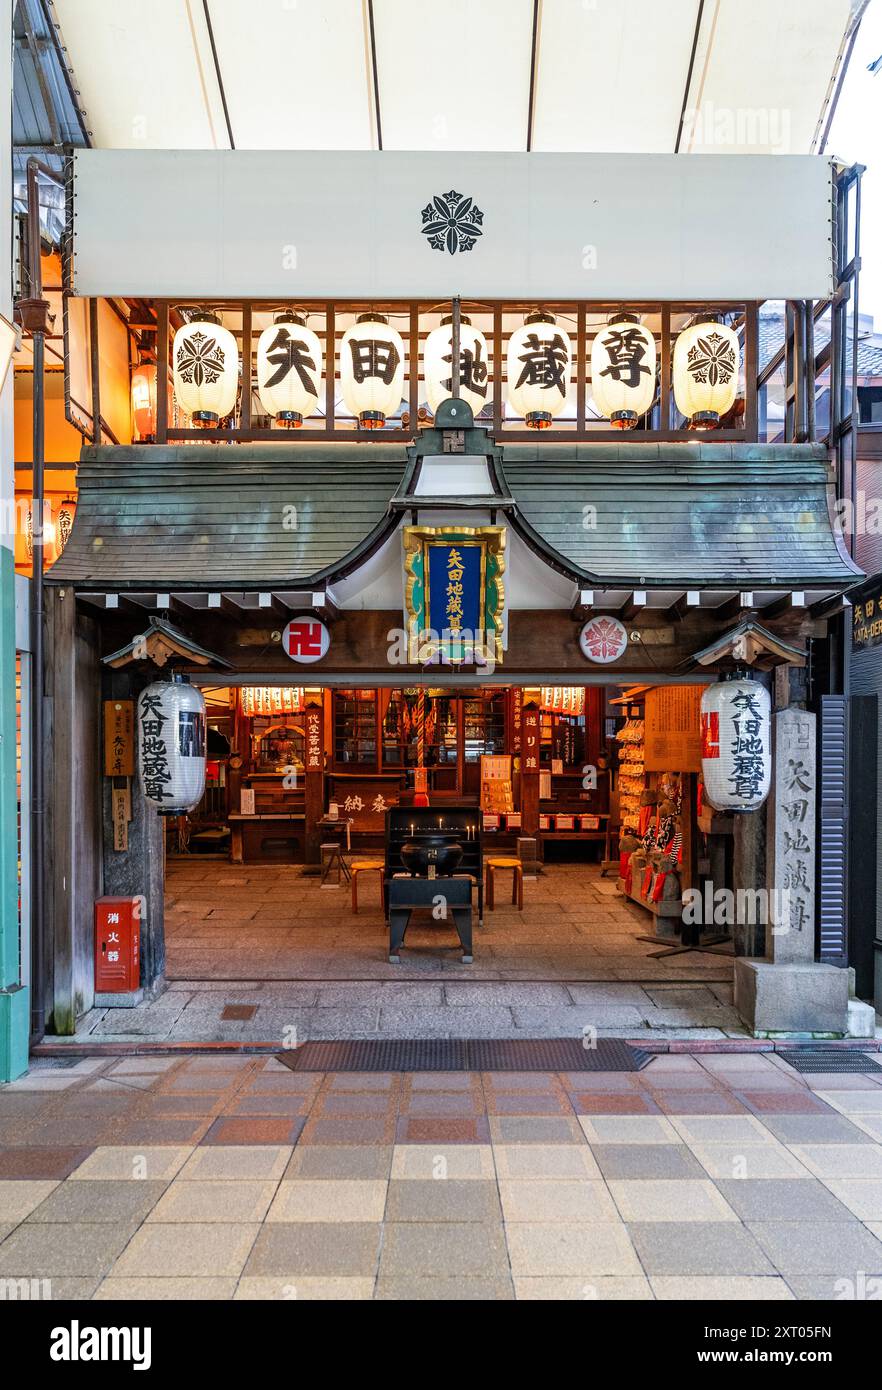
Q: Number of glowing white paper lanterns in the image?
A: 7